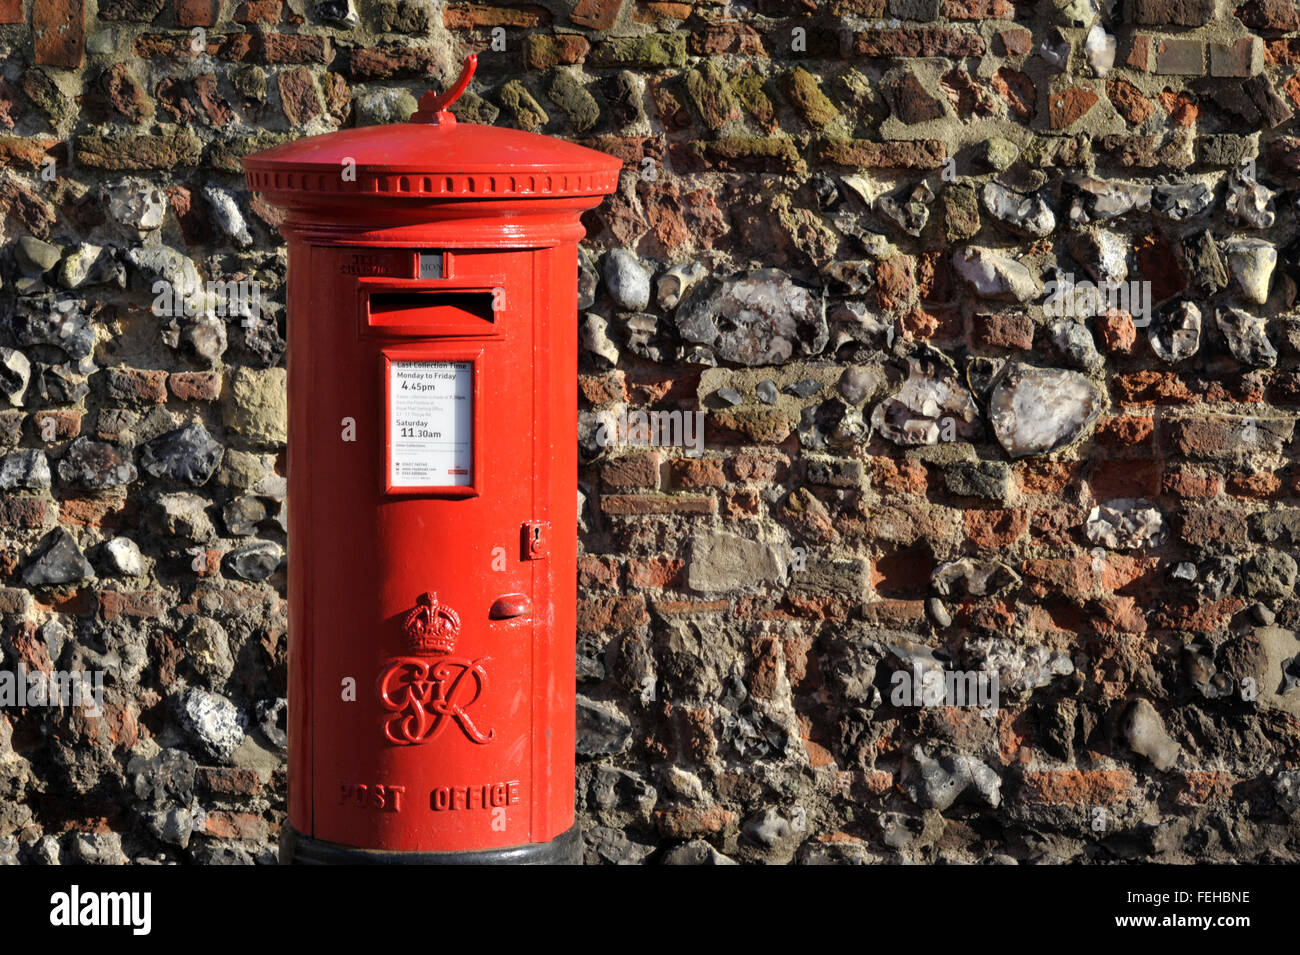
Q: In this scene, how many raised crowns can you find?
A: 1